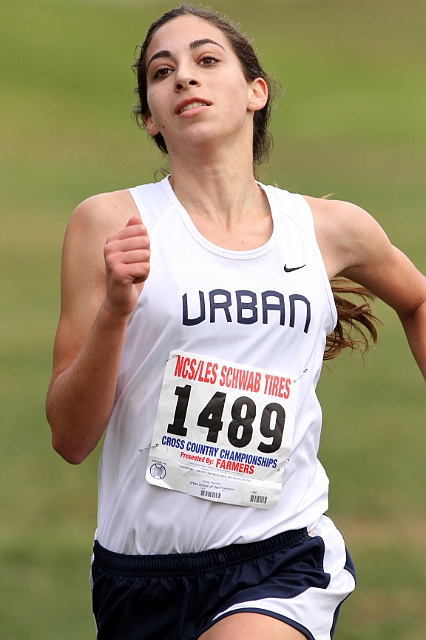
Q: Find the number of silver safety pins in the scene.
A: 4